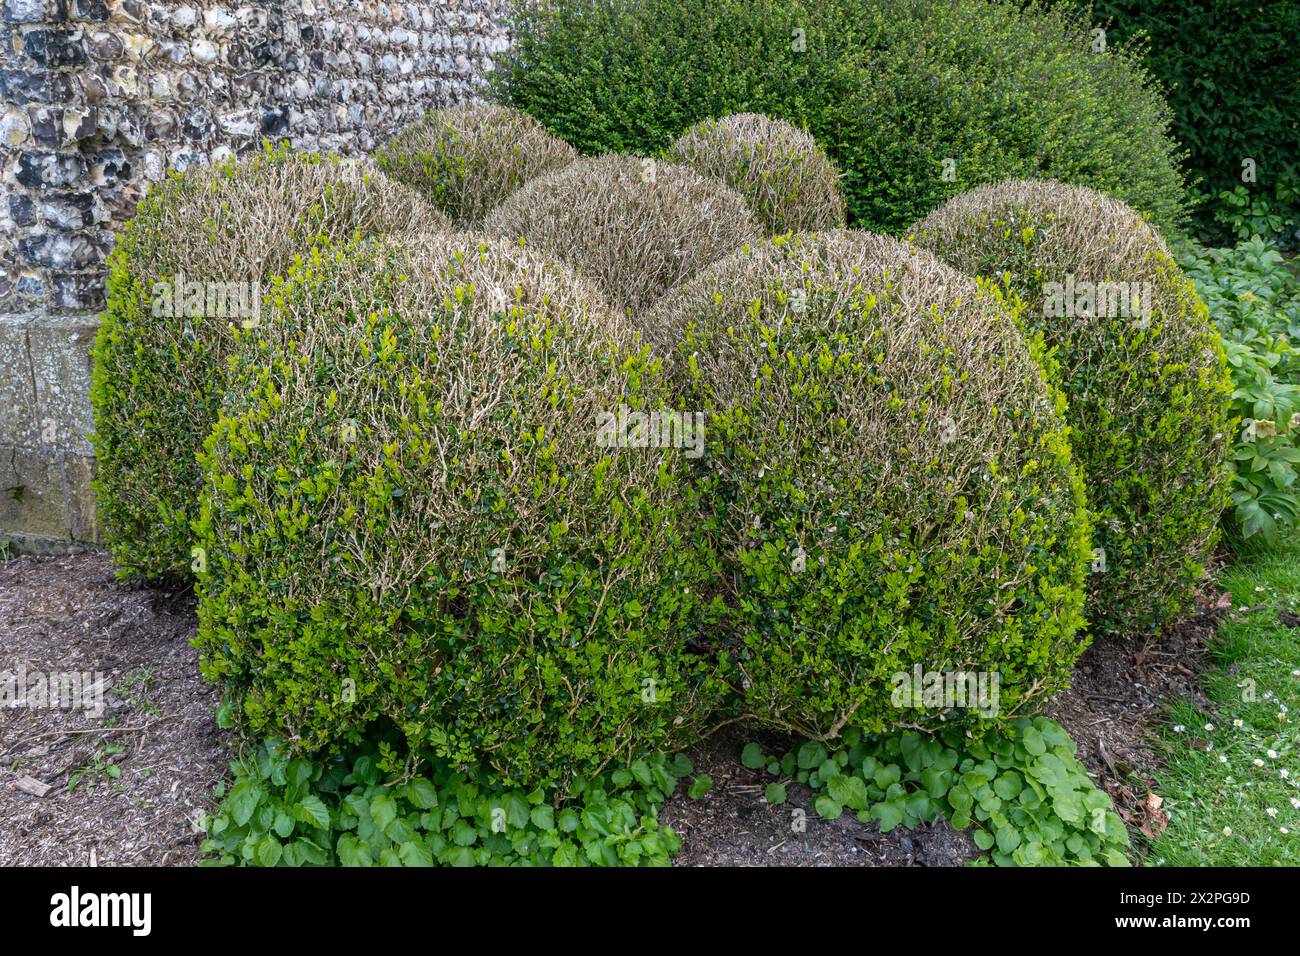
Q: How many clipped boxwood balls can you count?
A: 7